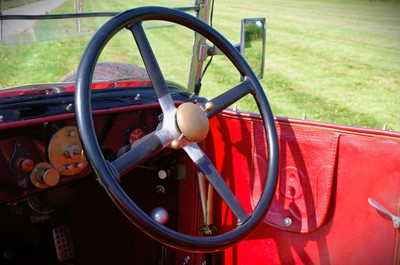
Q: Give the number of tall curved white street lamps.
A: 0